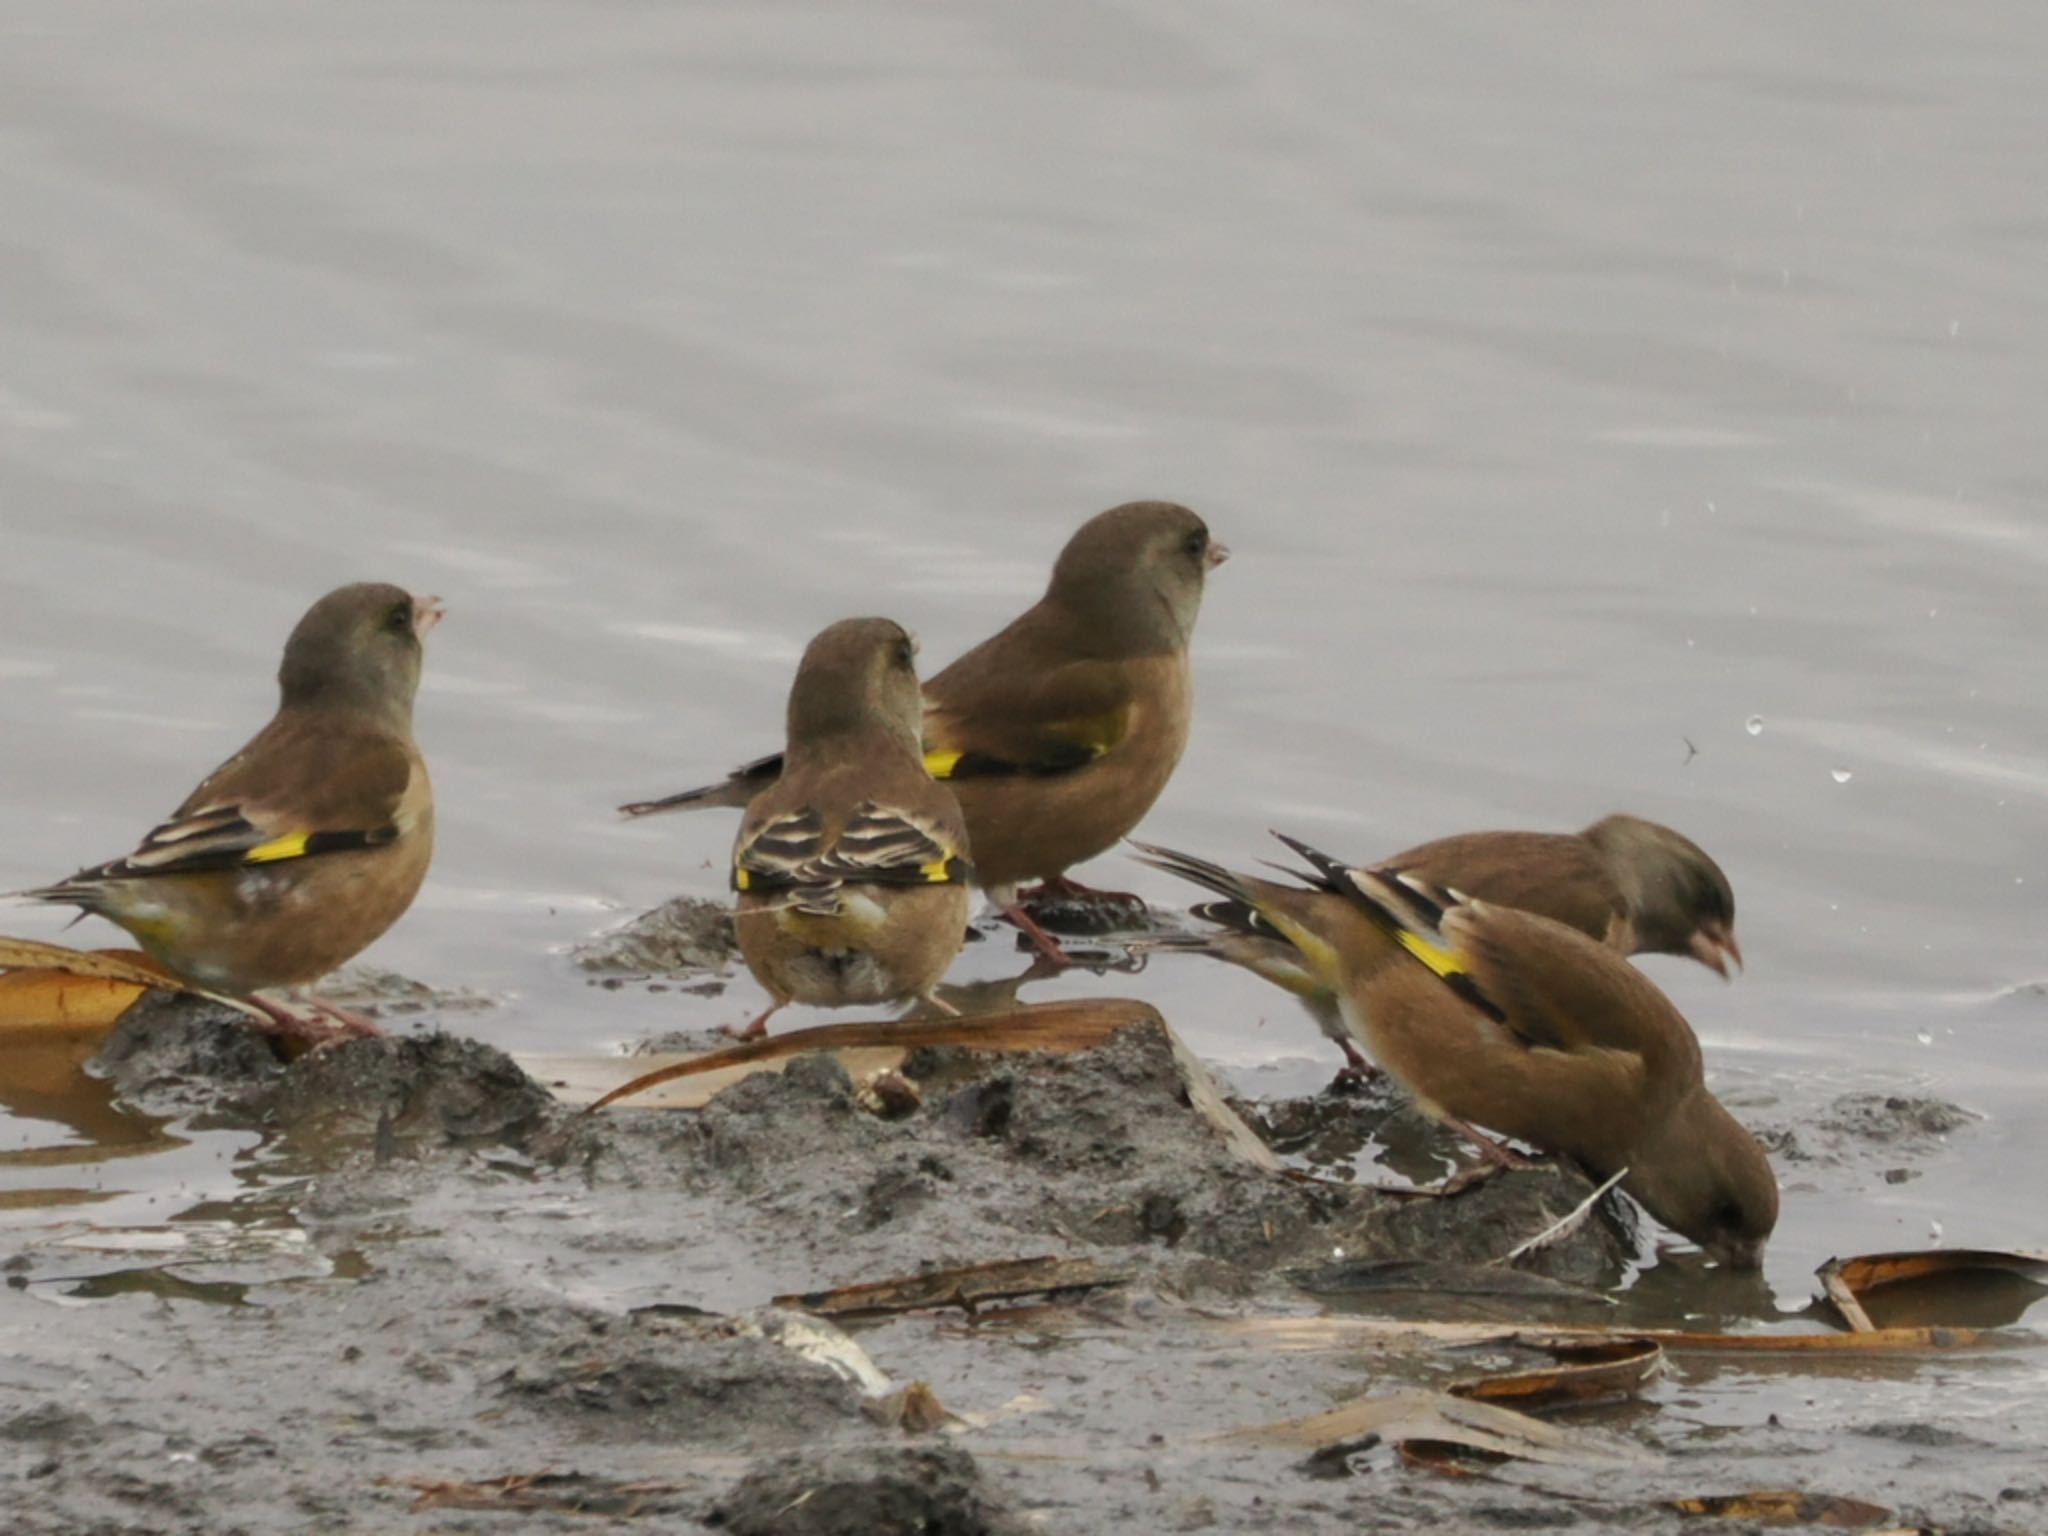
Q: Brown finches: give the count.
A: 5